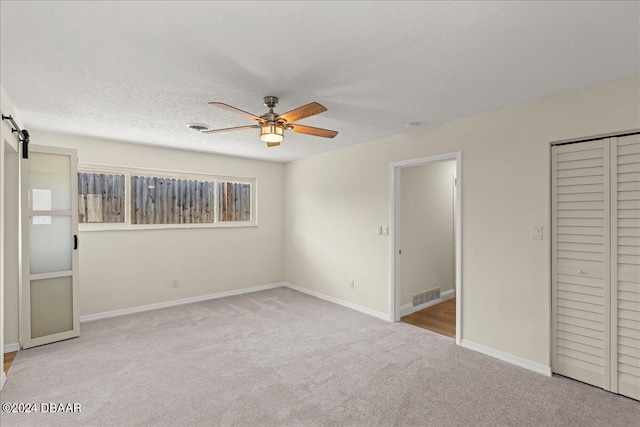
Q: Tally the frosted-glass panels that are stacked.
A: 3